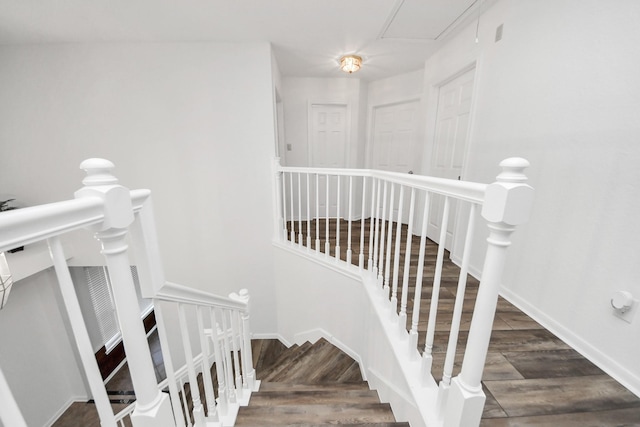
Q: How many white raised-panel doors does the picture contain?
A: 3